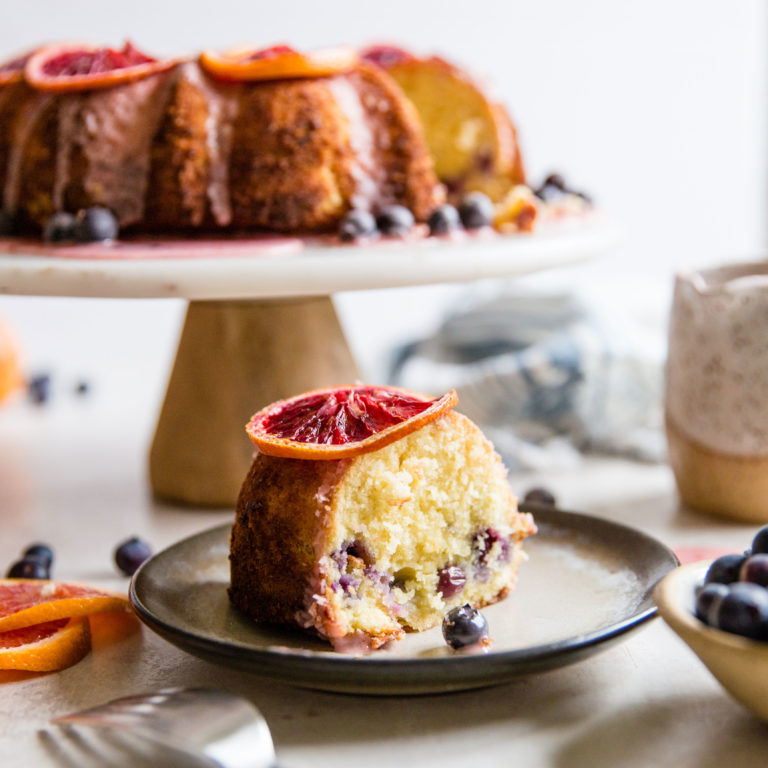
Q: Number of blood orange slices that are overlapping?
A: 2